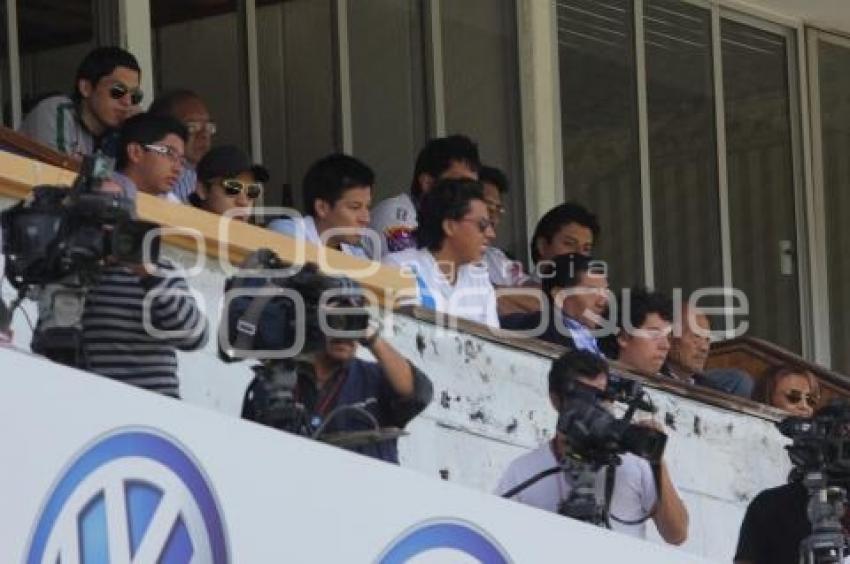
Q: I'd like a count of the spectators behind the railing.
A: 13